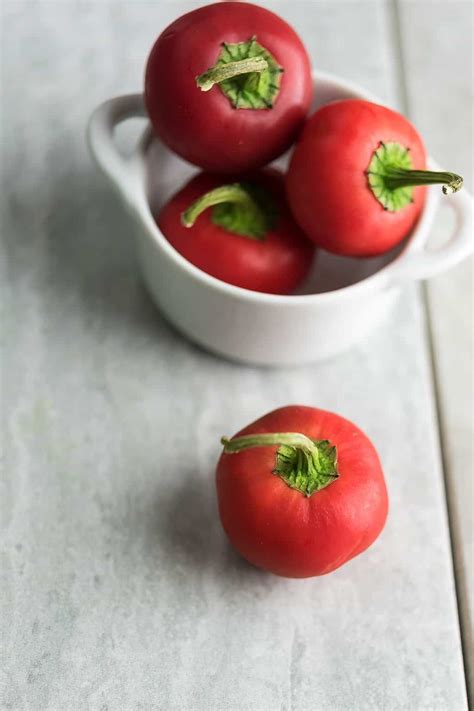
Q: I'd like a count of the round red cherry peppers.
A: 4